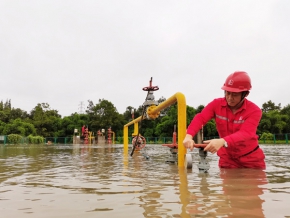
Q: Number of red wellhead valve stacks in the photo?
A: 2